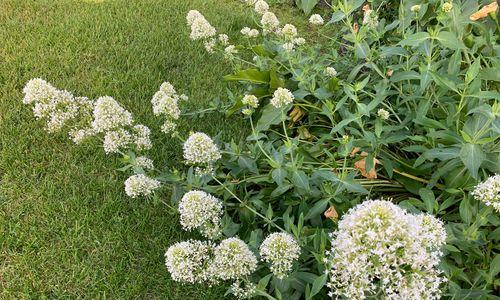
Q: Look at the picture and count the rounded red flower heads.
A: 0